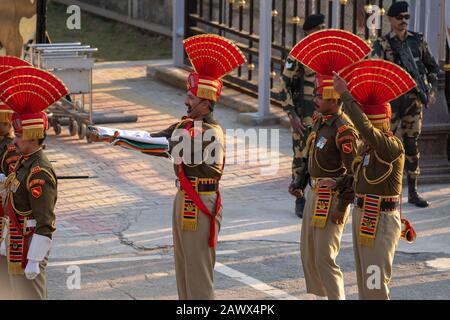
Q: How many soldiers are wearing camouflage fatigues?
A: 2